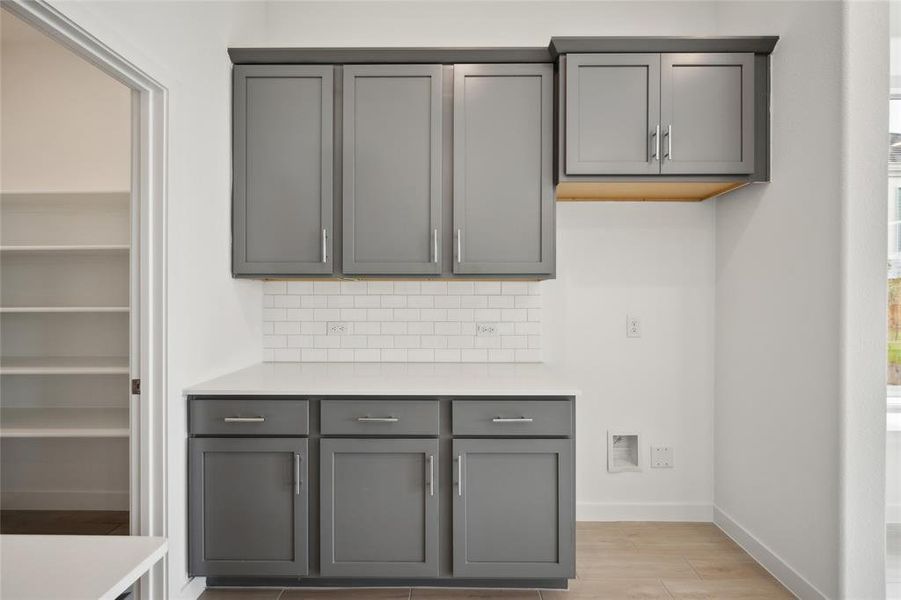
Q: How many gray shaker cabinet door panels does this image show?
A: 8